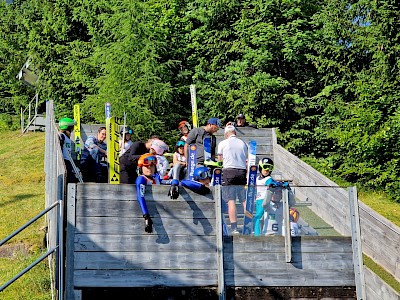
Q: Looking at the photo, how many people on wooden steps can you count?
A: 15